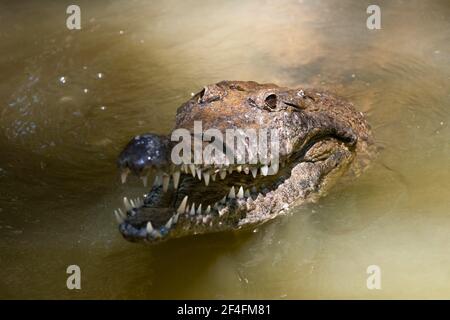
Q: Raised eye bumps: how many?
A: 2